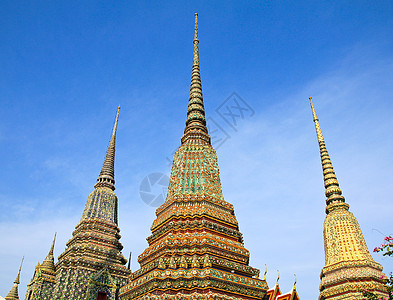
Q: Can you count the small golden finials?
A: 3